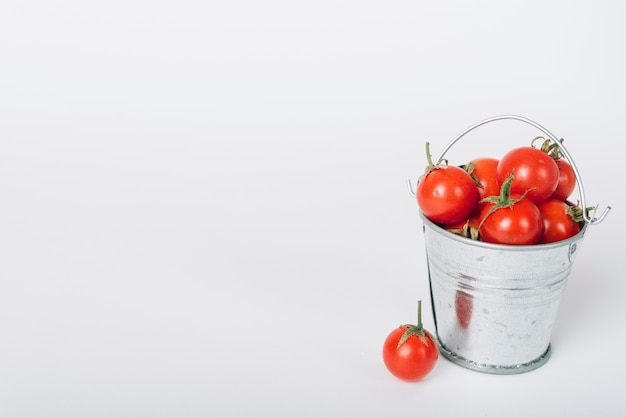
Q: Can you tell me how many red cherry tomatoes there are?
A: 8